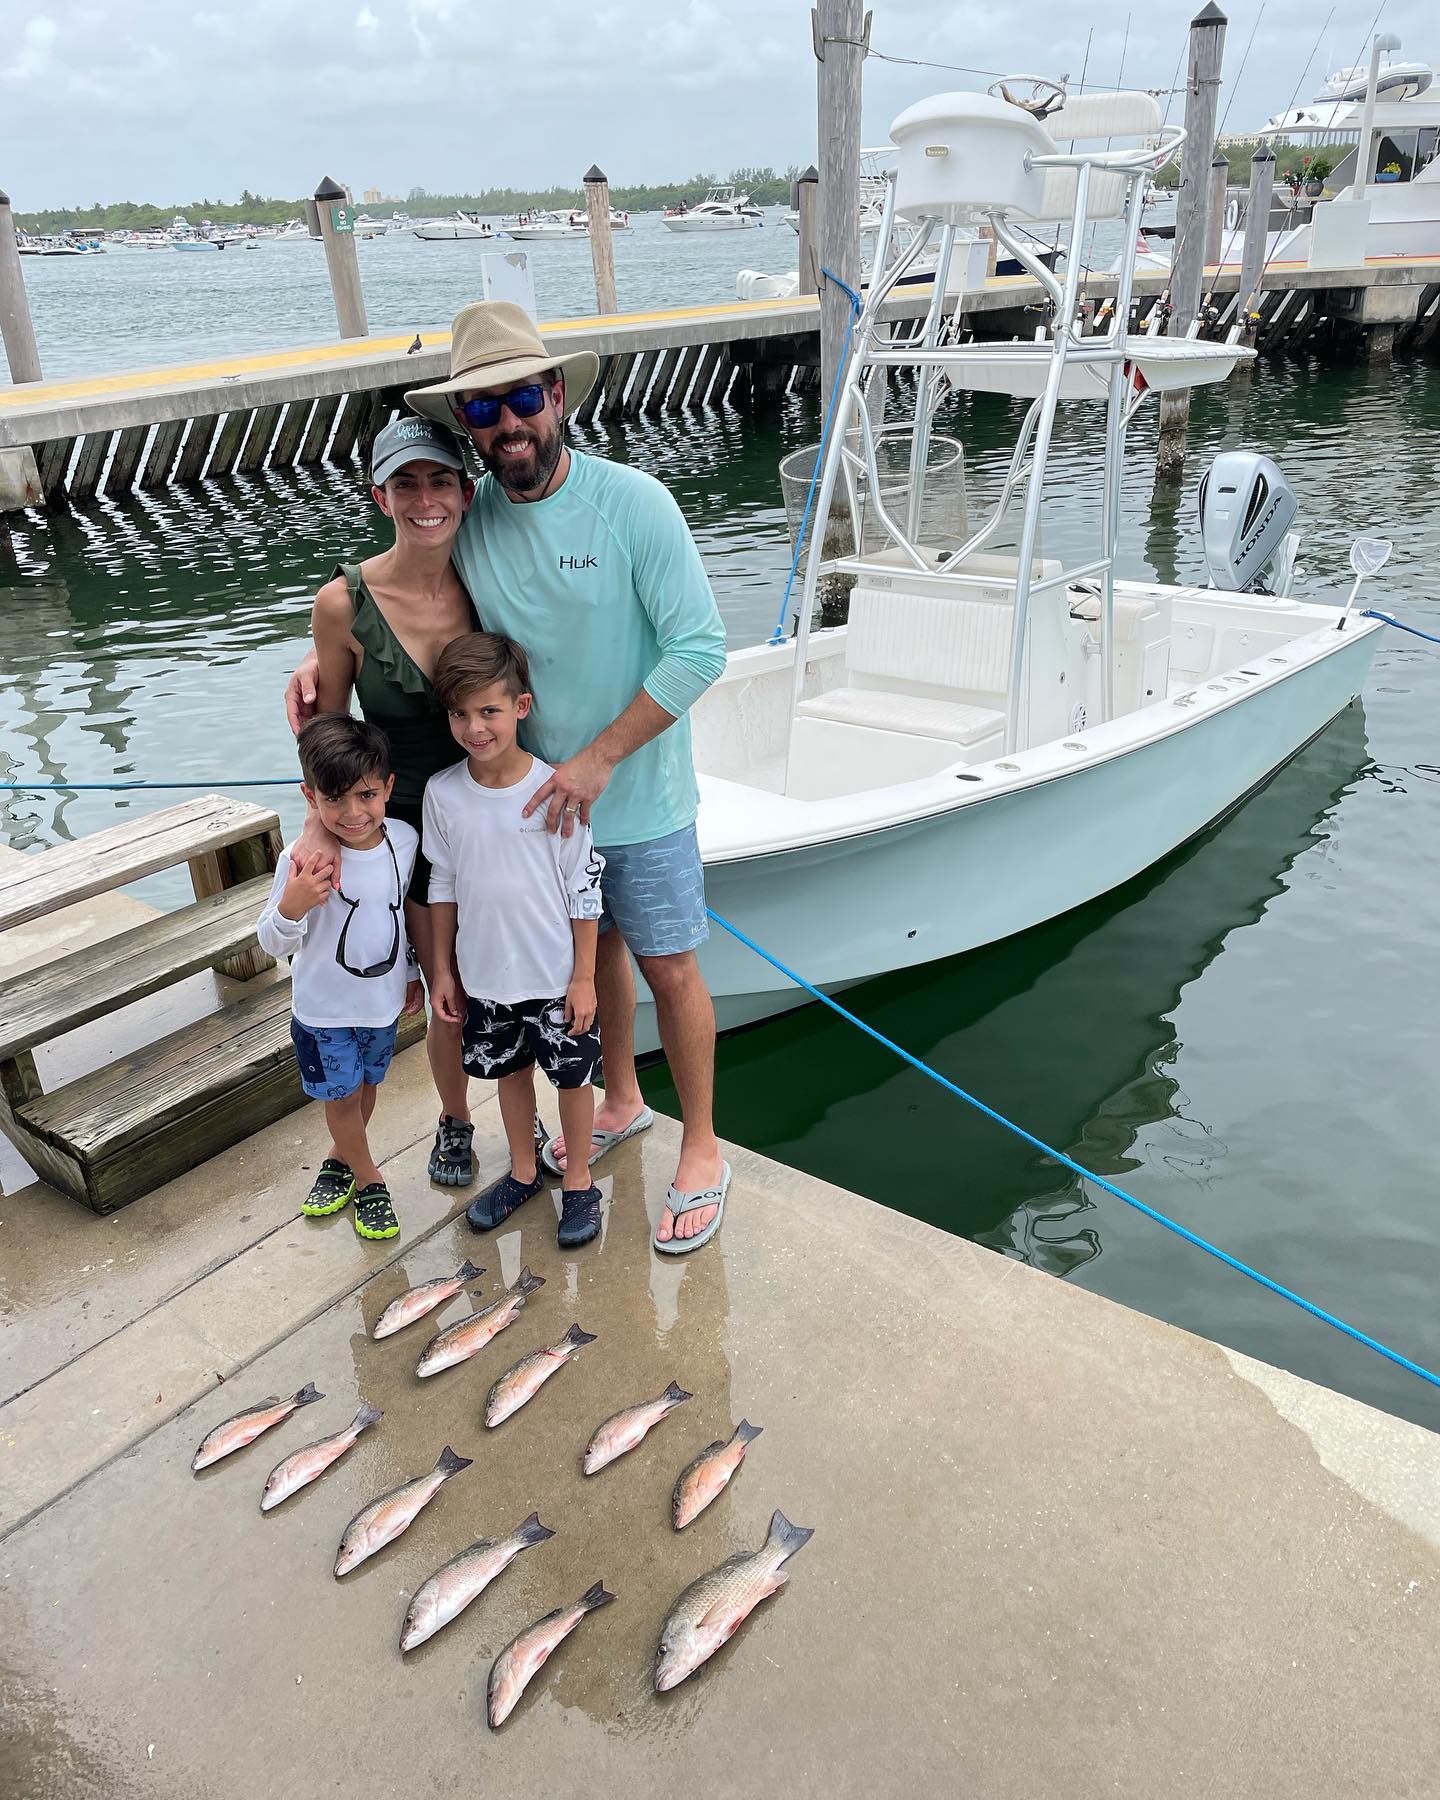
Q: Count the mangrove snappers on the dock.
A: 11